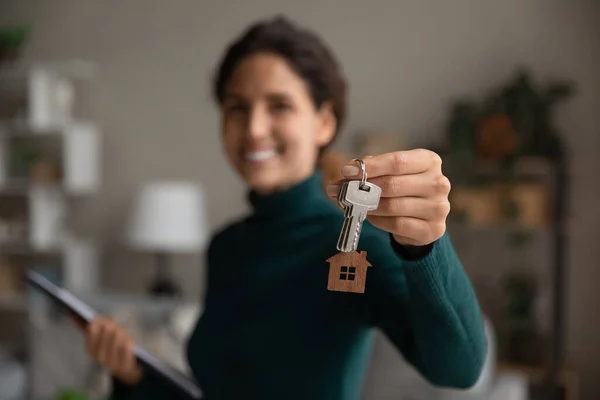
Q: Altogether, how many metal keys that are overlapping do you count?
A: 3